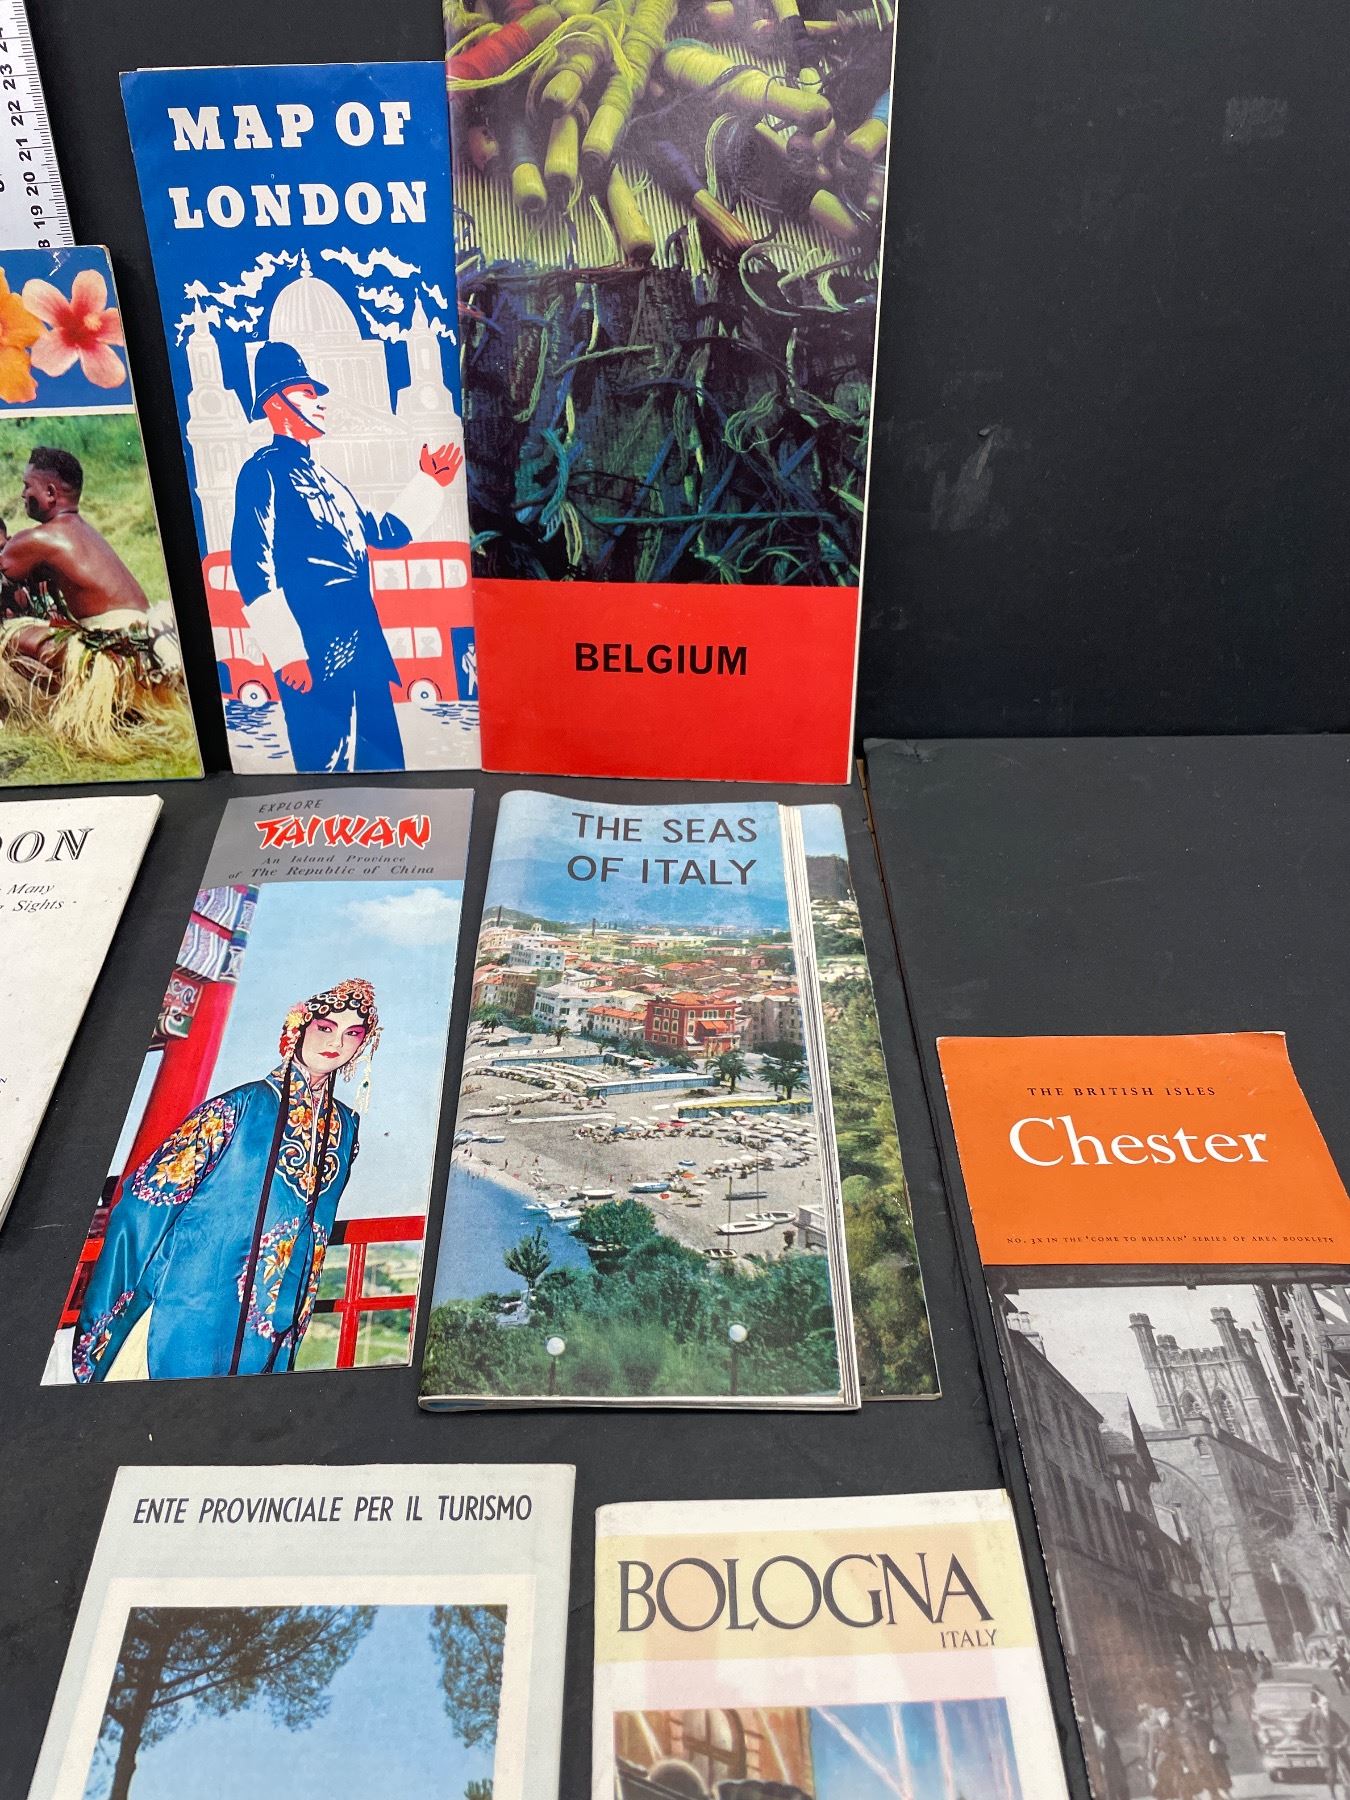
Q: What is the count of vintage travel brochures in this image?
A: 9